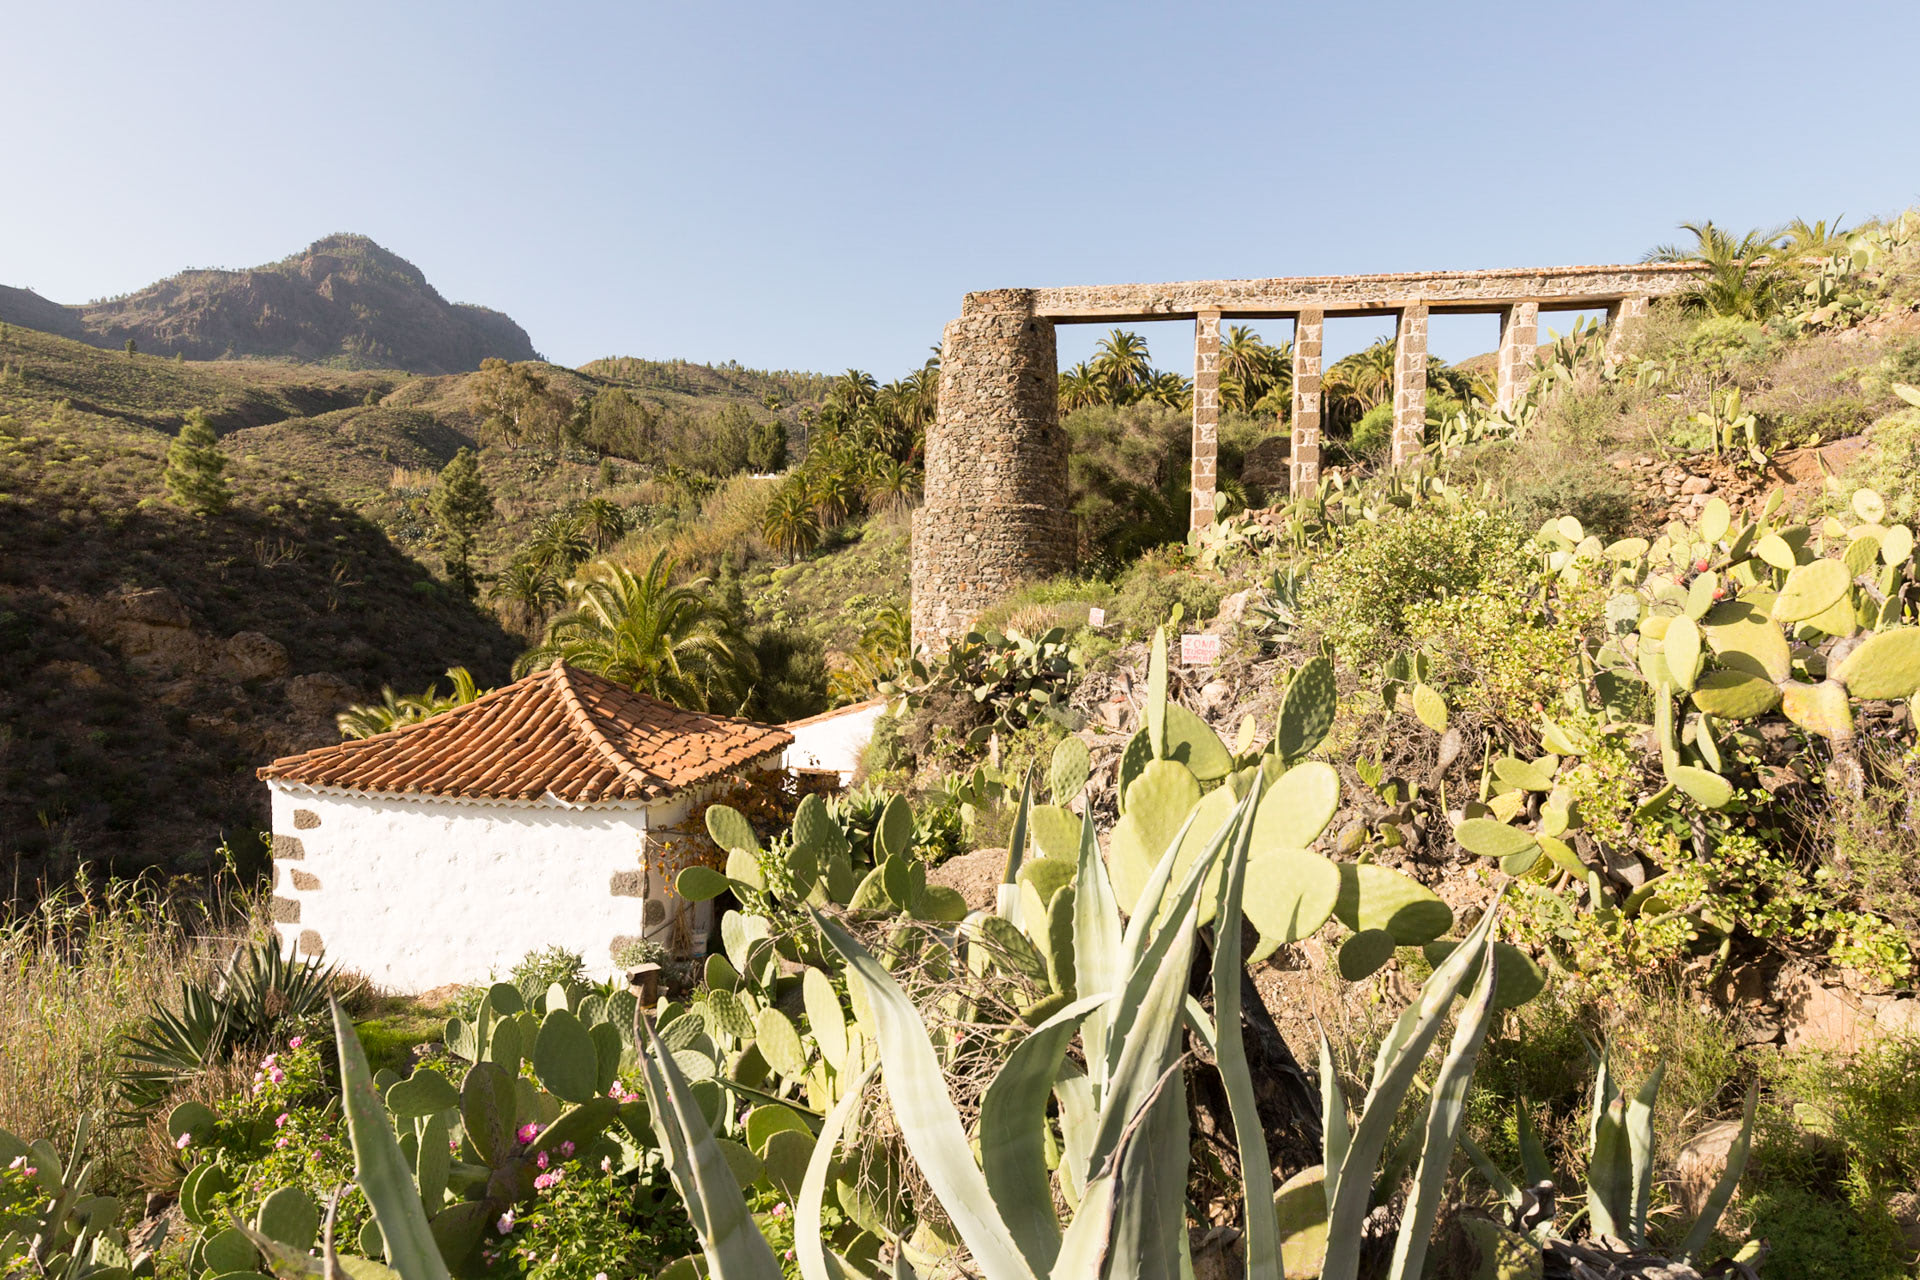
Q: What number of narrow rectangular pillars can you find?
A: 5